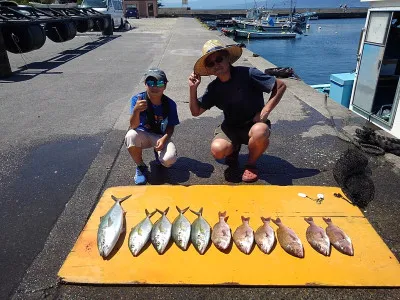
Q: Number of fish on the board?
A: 11